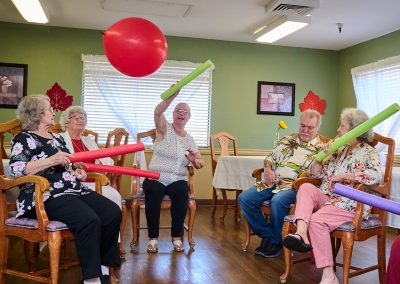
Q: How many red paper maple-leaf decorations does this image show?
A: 2